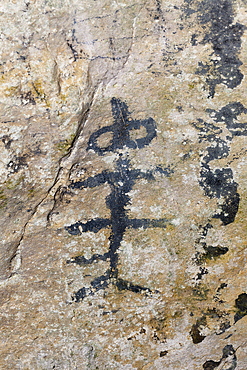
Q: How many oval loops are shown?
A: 2